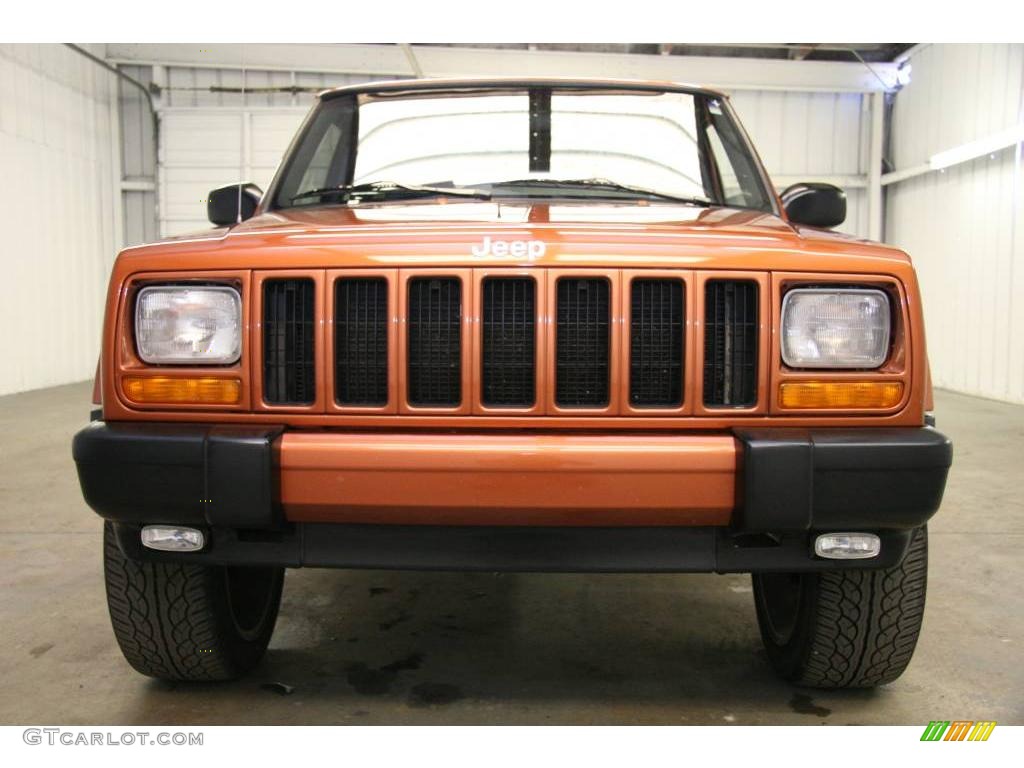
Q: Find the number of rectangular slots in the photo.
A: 7